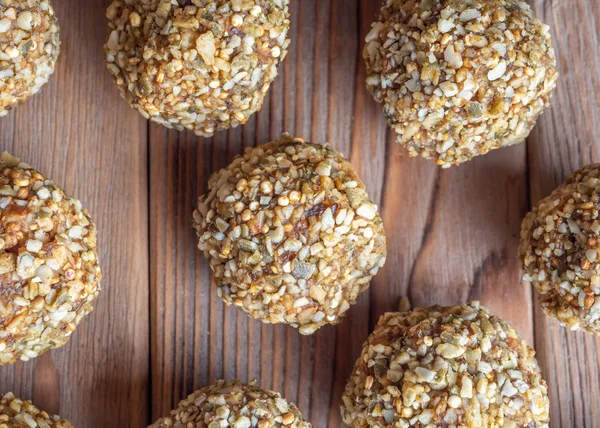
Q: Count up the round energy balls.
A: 9